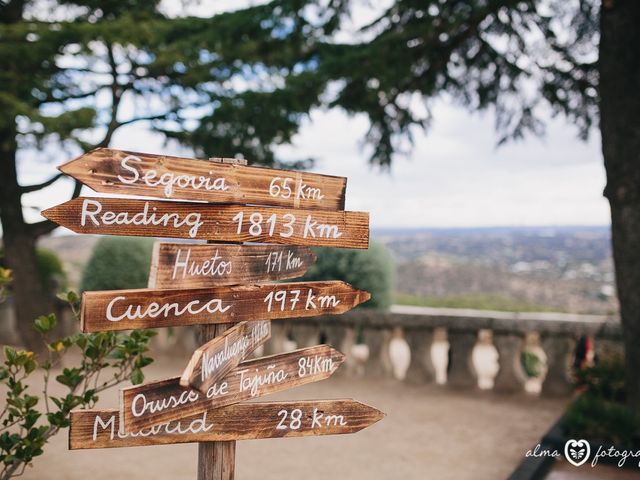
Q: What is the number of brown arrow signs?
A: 7